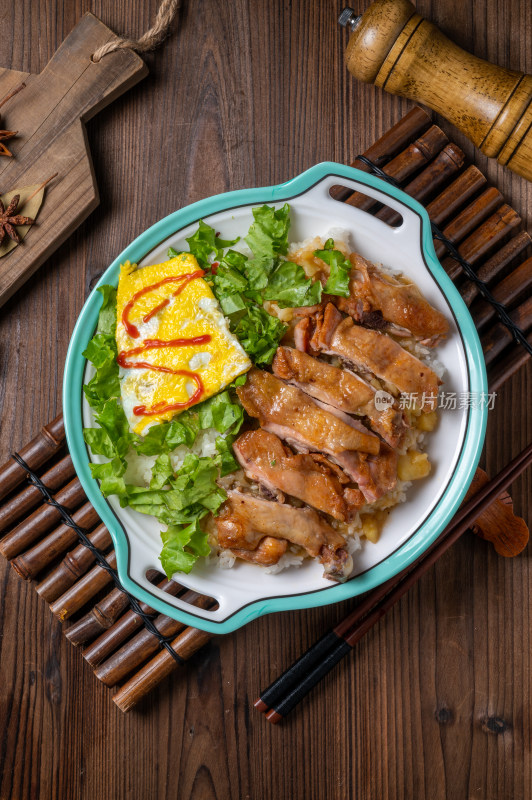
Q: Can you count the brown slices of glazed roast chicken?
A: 6